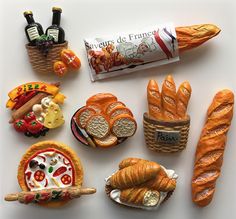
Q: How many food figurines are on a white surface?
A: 8